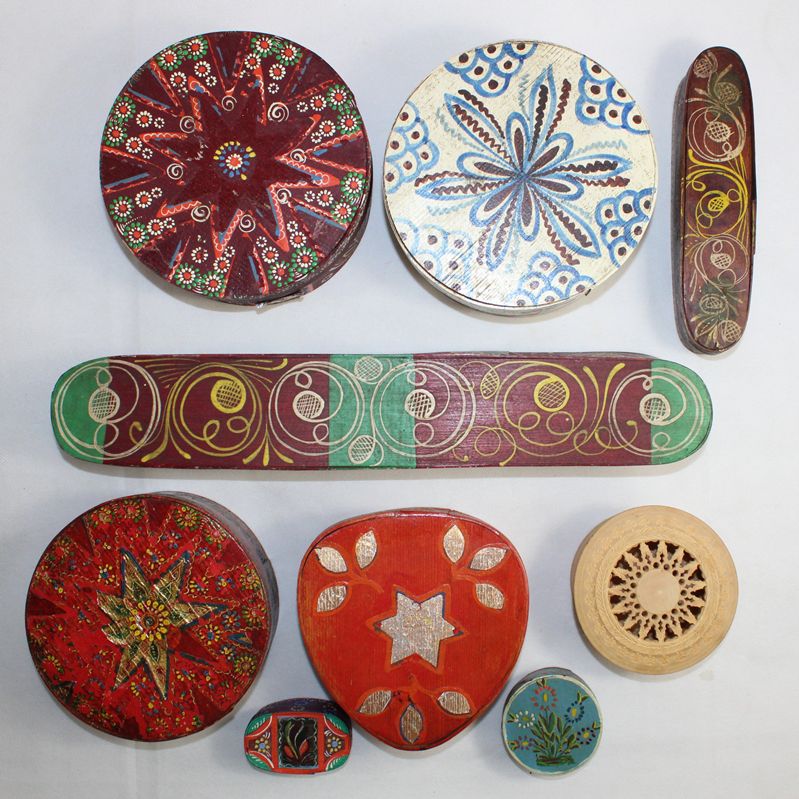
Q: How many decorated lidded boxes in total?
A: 9